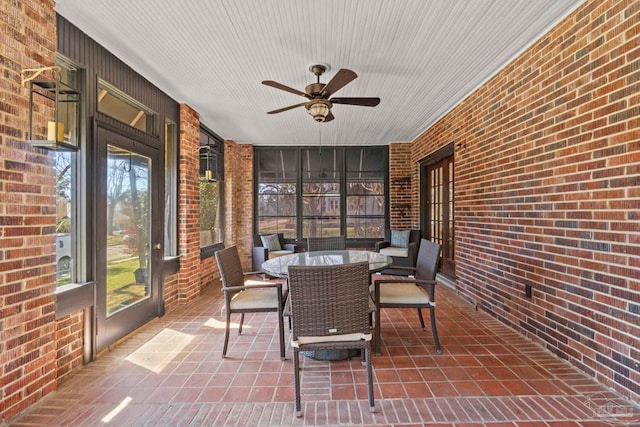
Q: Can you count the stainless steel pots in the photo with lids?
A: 0